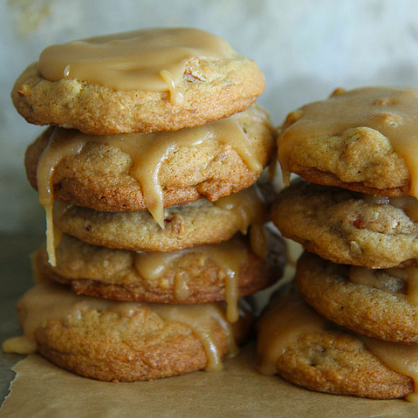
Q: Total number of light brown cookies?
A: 9